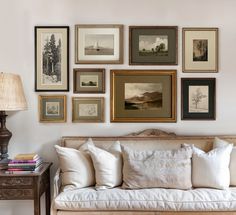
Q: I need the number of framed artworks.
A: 9